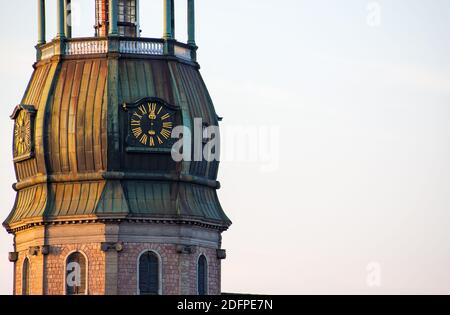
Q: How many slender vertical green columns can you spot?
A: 5